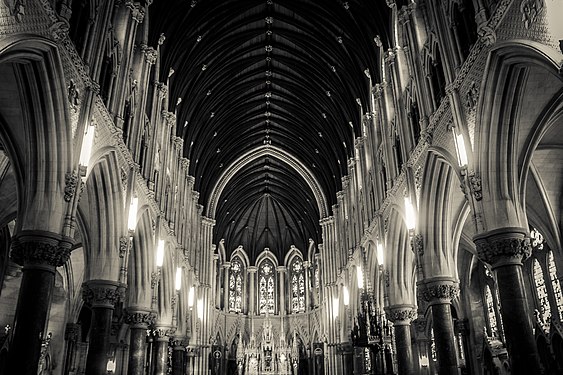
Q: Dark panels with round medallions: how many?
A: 2